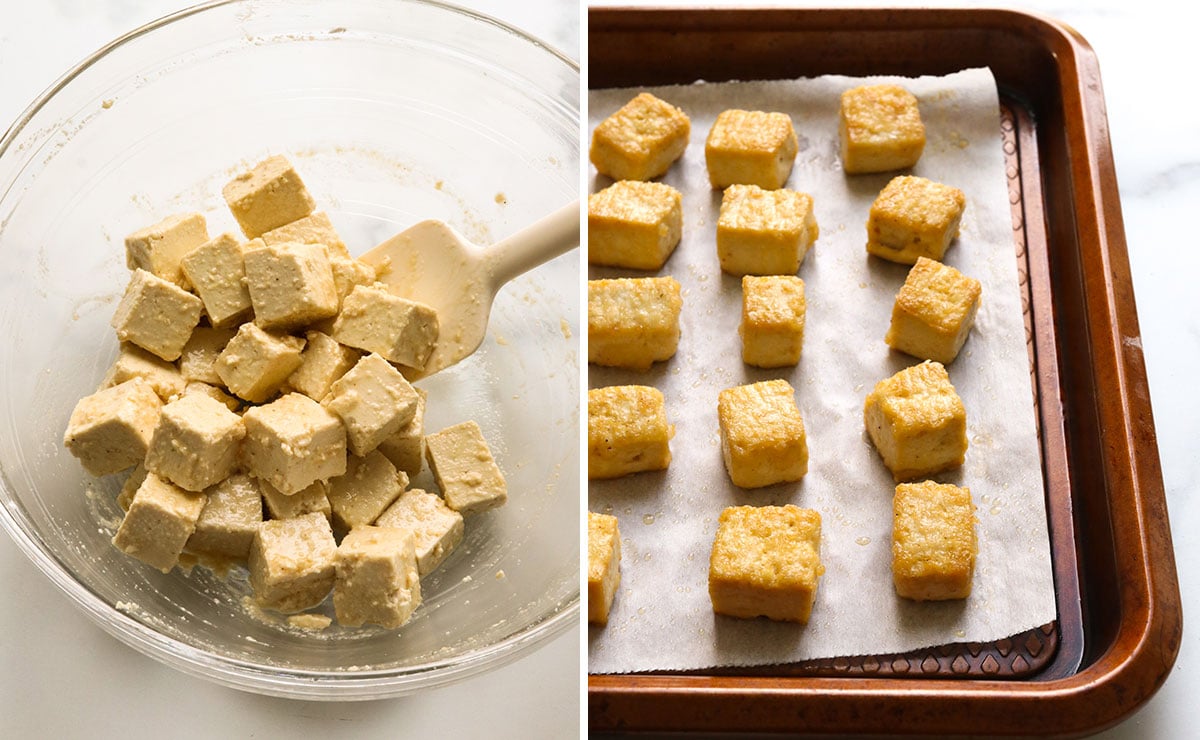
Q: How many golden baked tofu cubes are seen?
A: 15